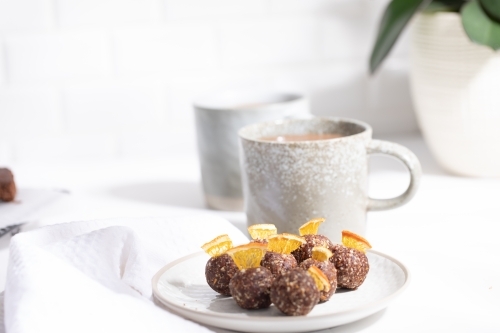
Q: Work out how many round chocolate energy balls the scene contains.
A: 8